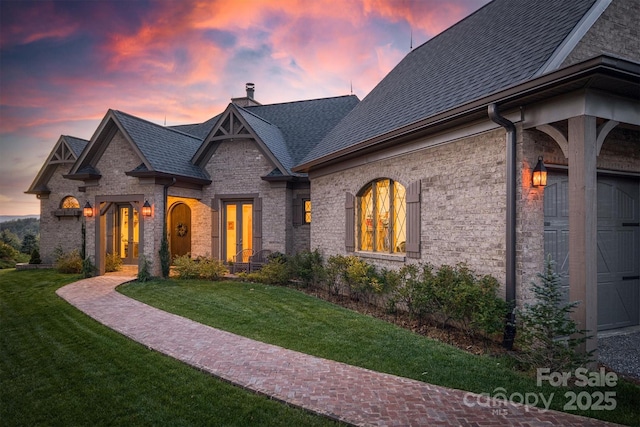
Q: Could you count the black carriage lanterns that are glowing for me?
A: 3